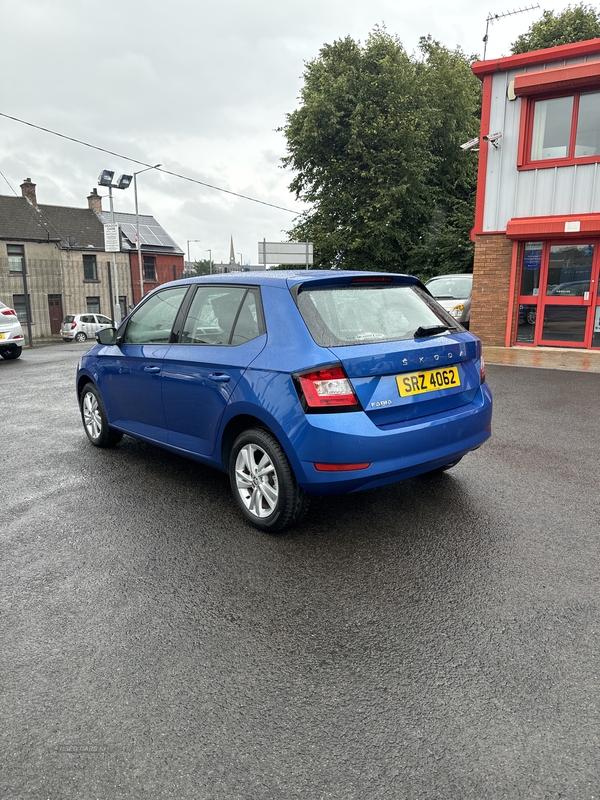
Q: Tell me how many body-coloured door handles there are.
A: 2